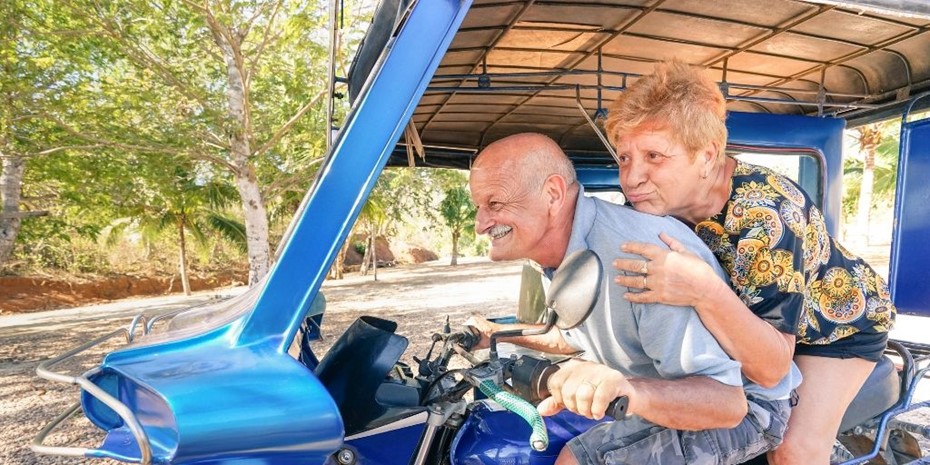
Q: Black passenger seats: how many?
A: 1